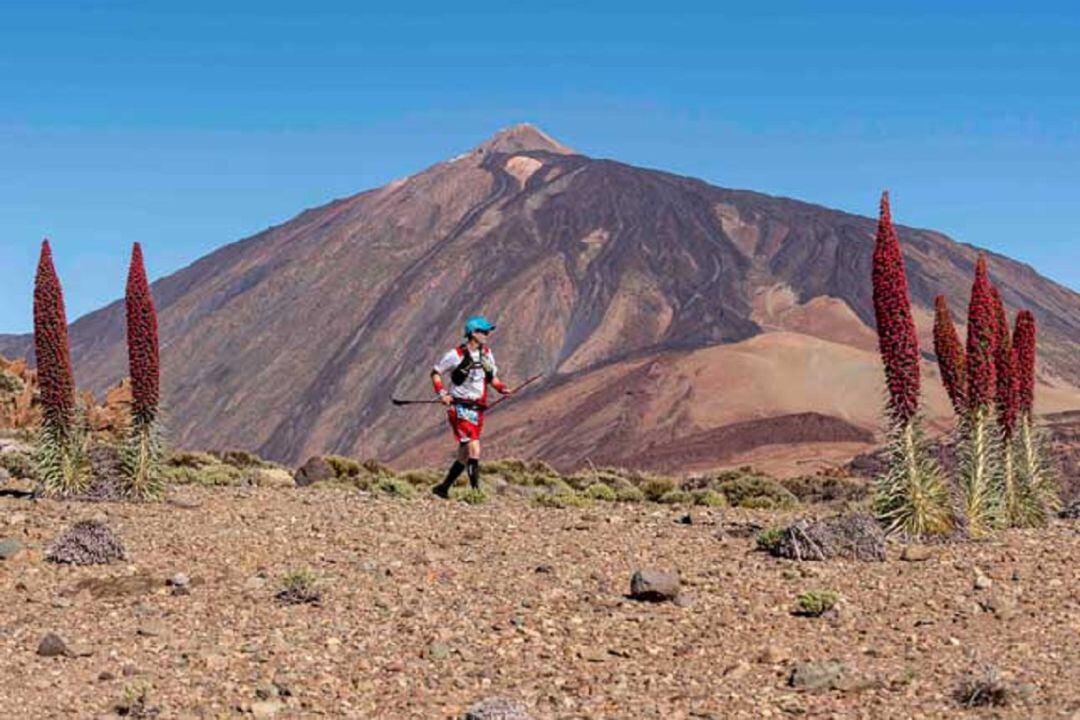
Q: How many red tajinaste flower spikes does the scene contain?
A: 7